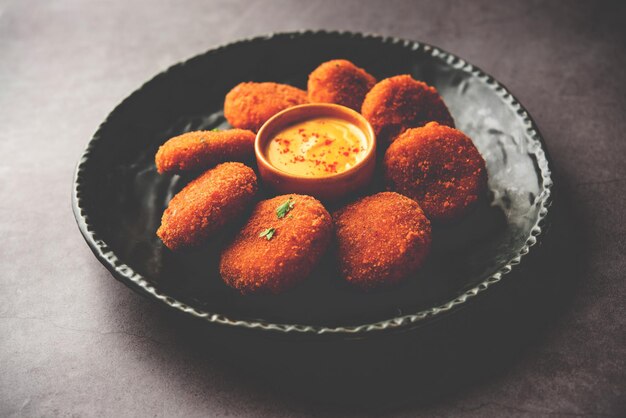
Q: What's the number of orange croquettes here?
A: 8